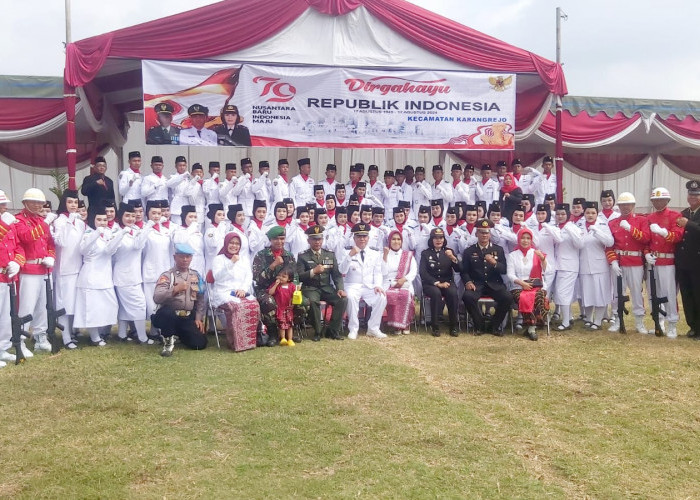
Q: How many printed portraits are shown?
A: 3